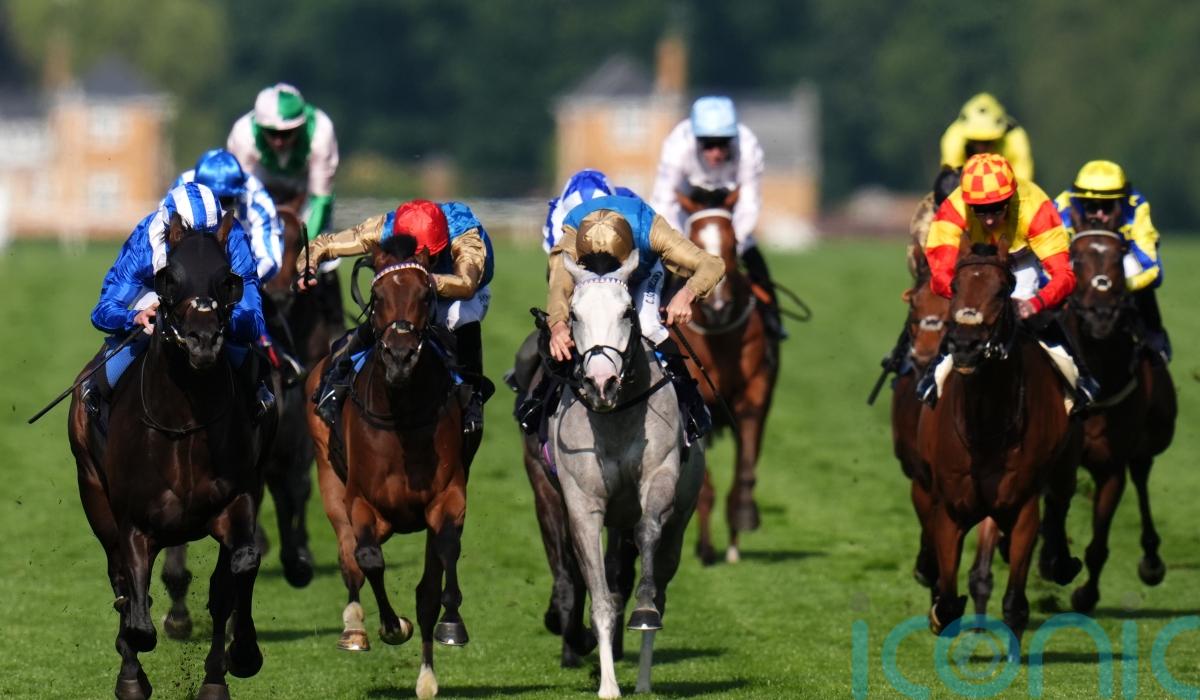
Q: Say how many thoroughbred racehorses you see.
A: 10